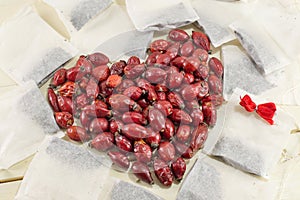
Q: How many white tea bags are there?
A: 12